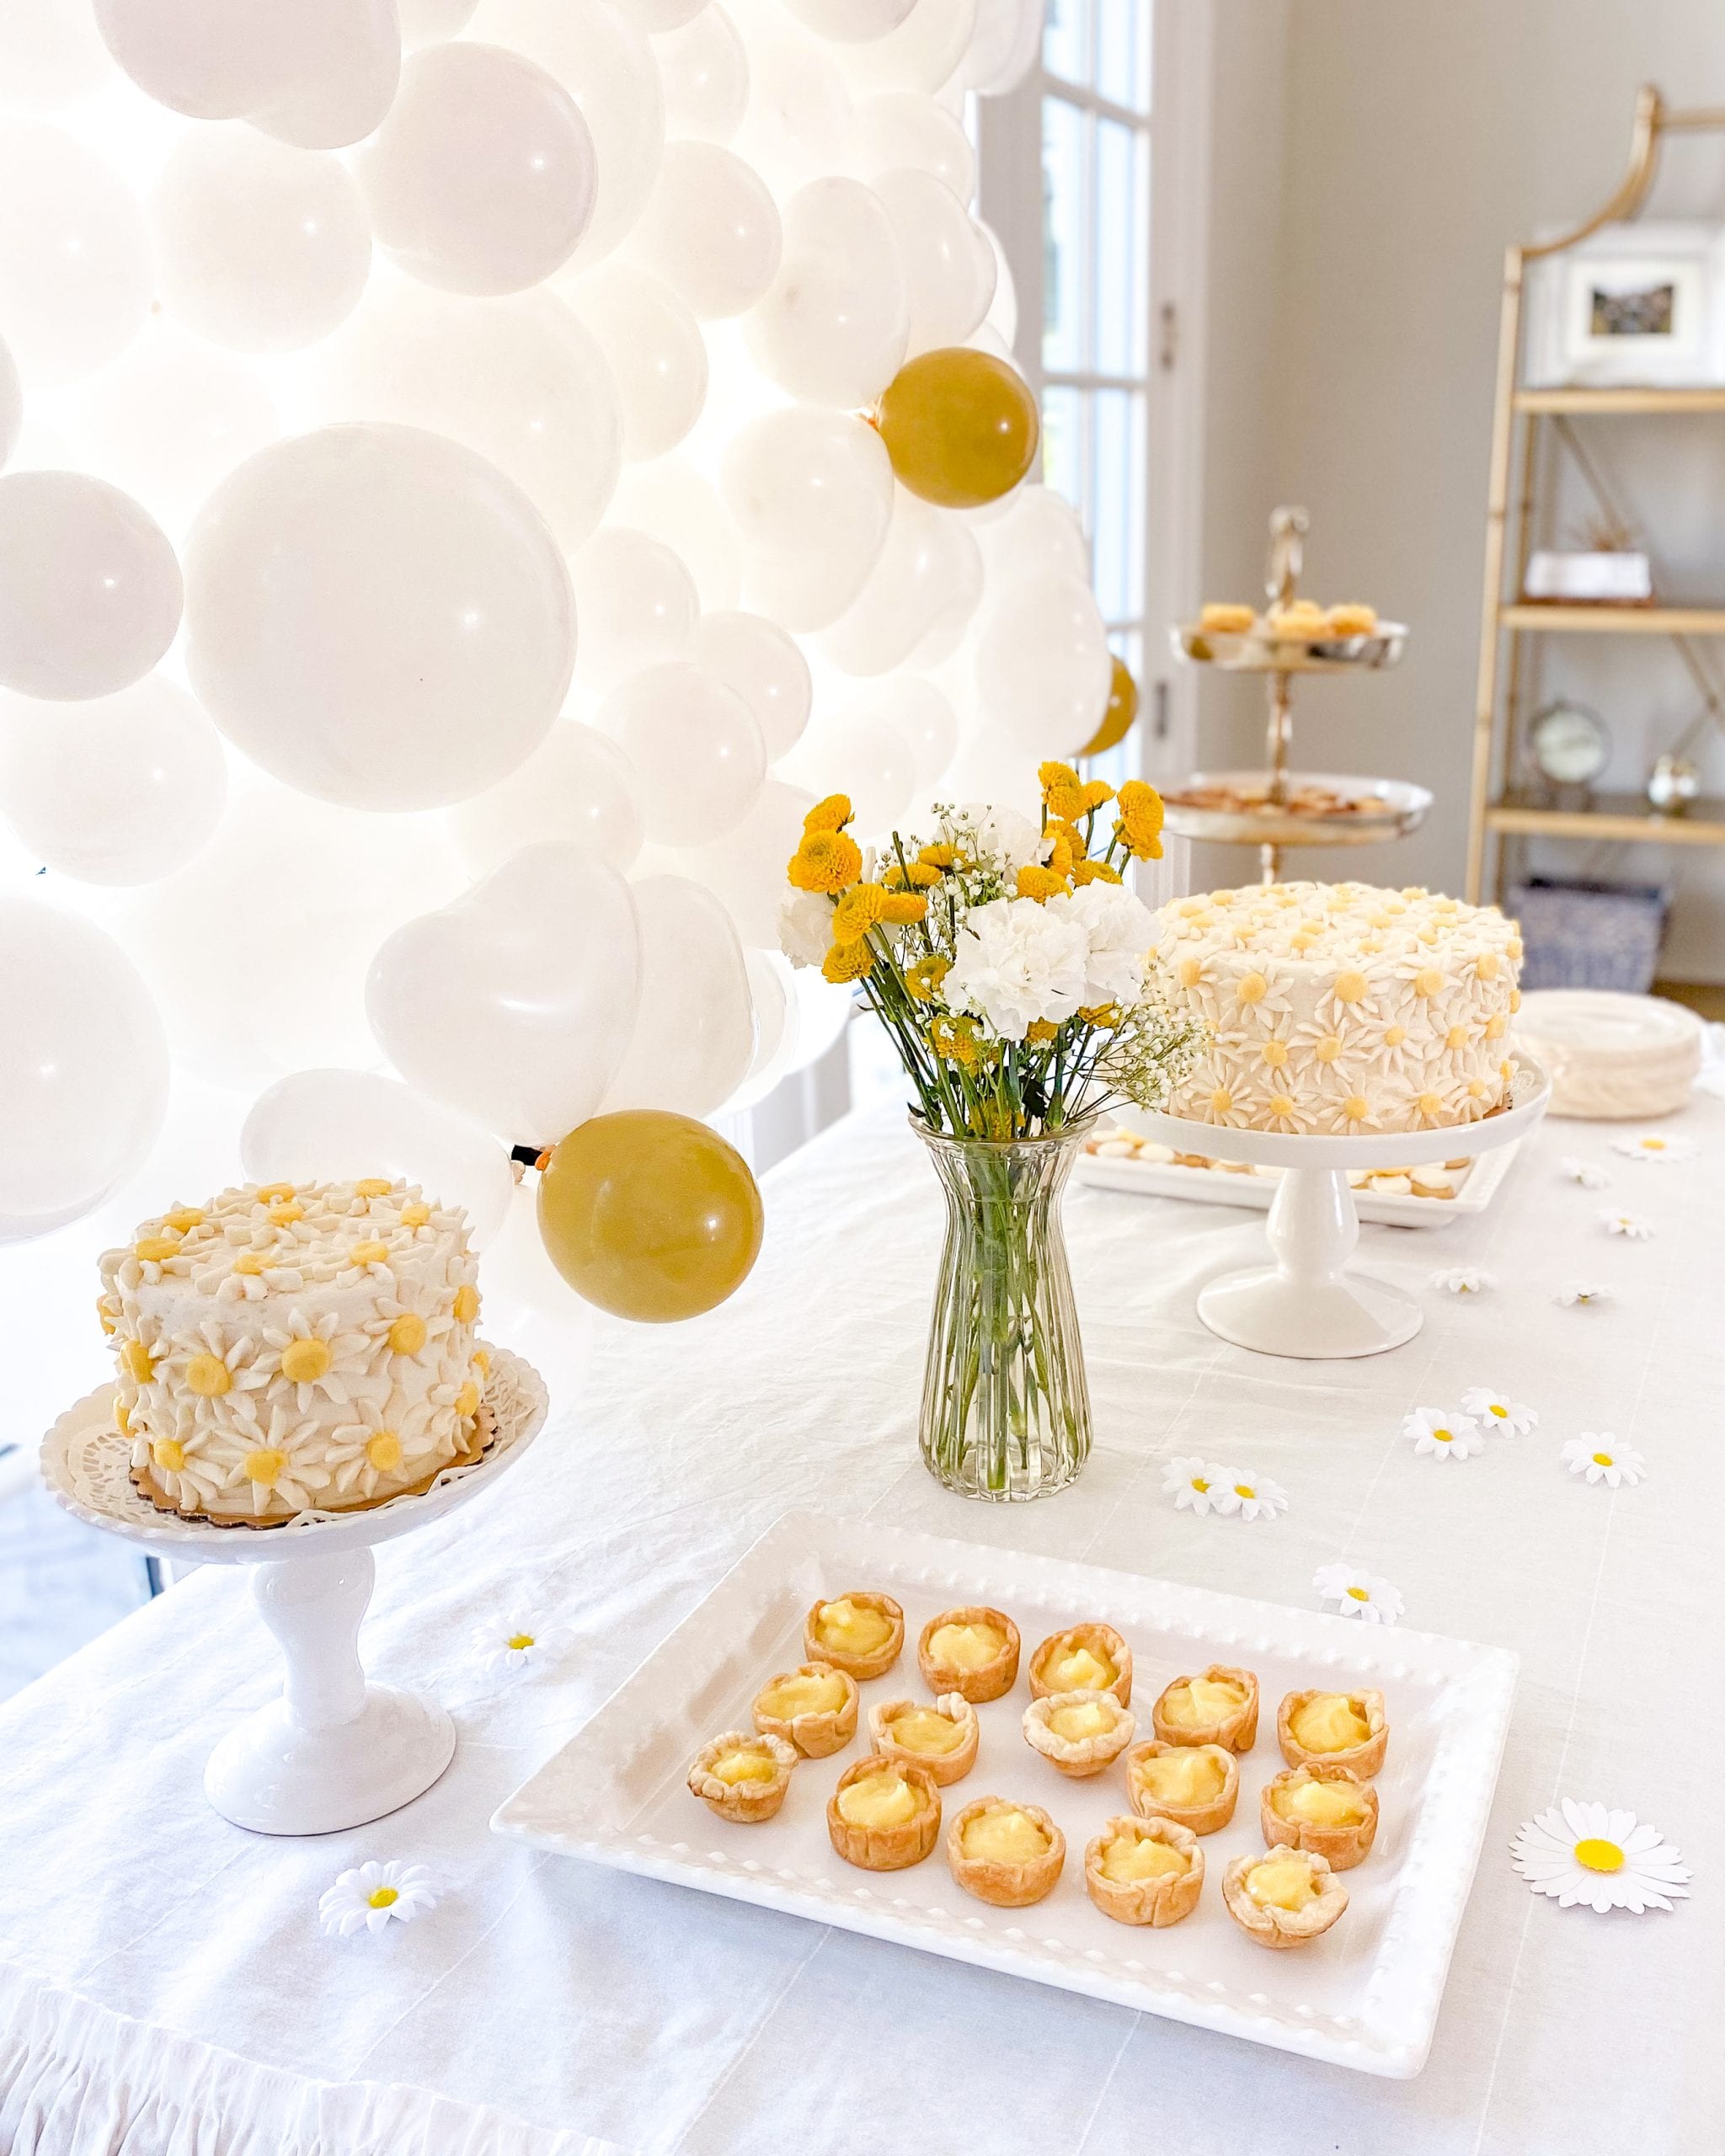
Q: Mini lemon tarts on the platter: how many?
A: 15